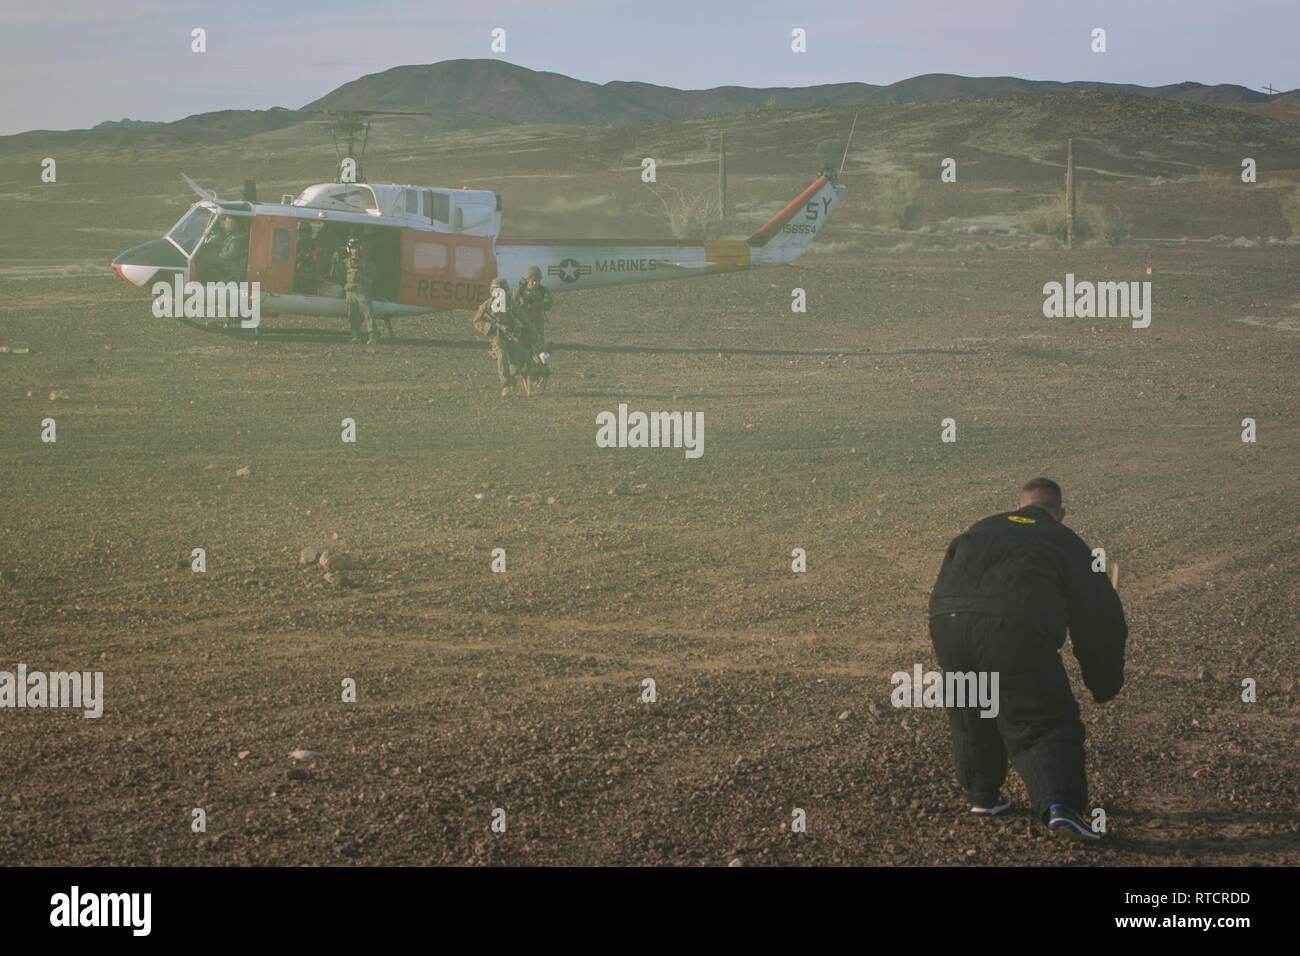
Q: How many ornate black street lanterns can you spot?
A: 0